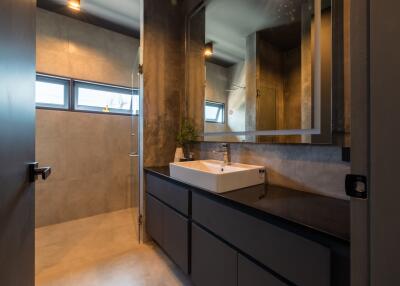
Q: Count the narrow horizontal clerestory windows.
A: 2